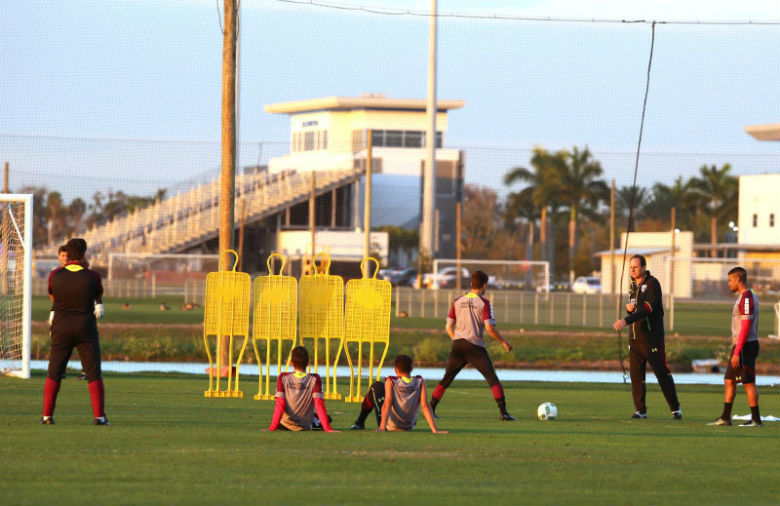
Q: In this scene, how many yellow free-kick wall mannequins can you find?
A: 4